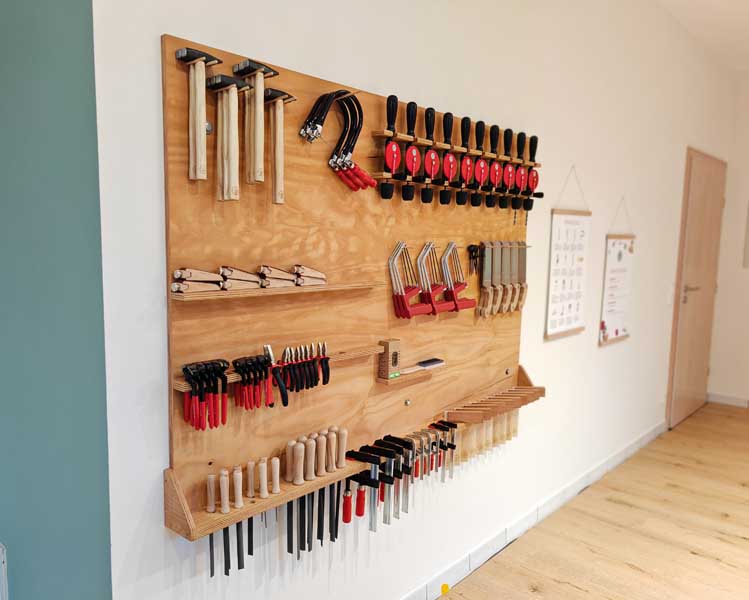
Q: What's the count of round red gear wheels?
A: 10